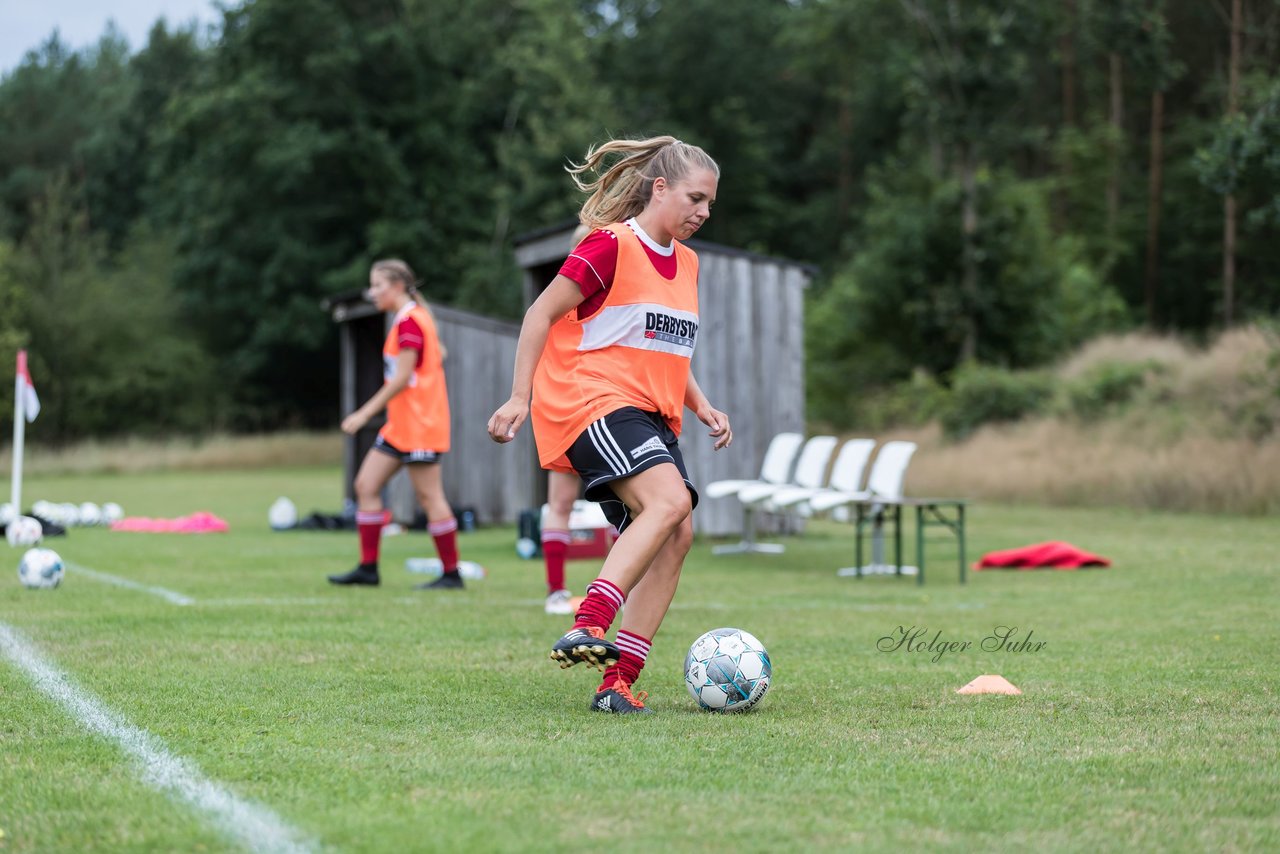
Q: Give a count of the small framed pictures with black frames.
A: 0